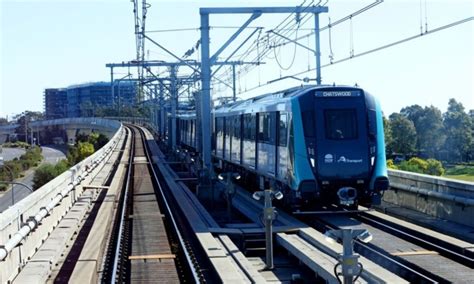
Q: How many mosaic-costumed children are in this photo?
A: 0